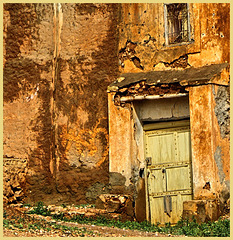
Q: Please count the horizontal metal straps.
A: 3